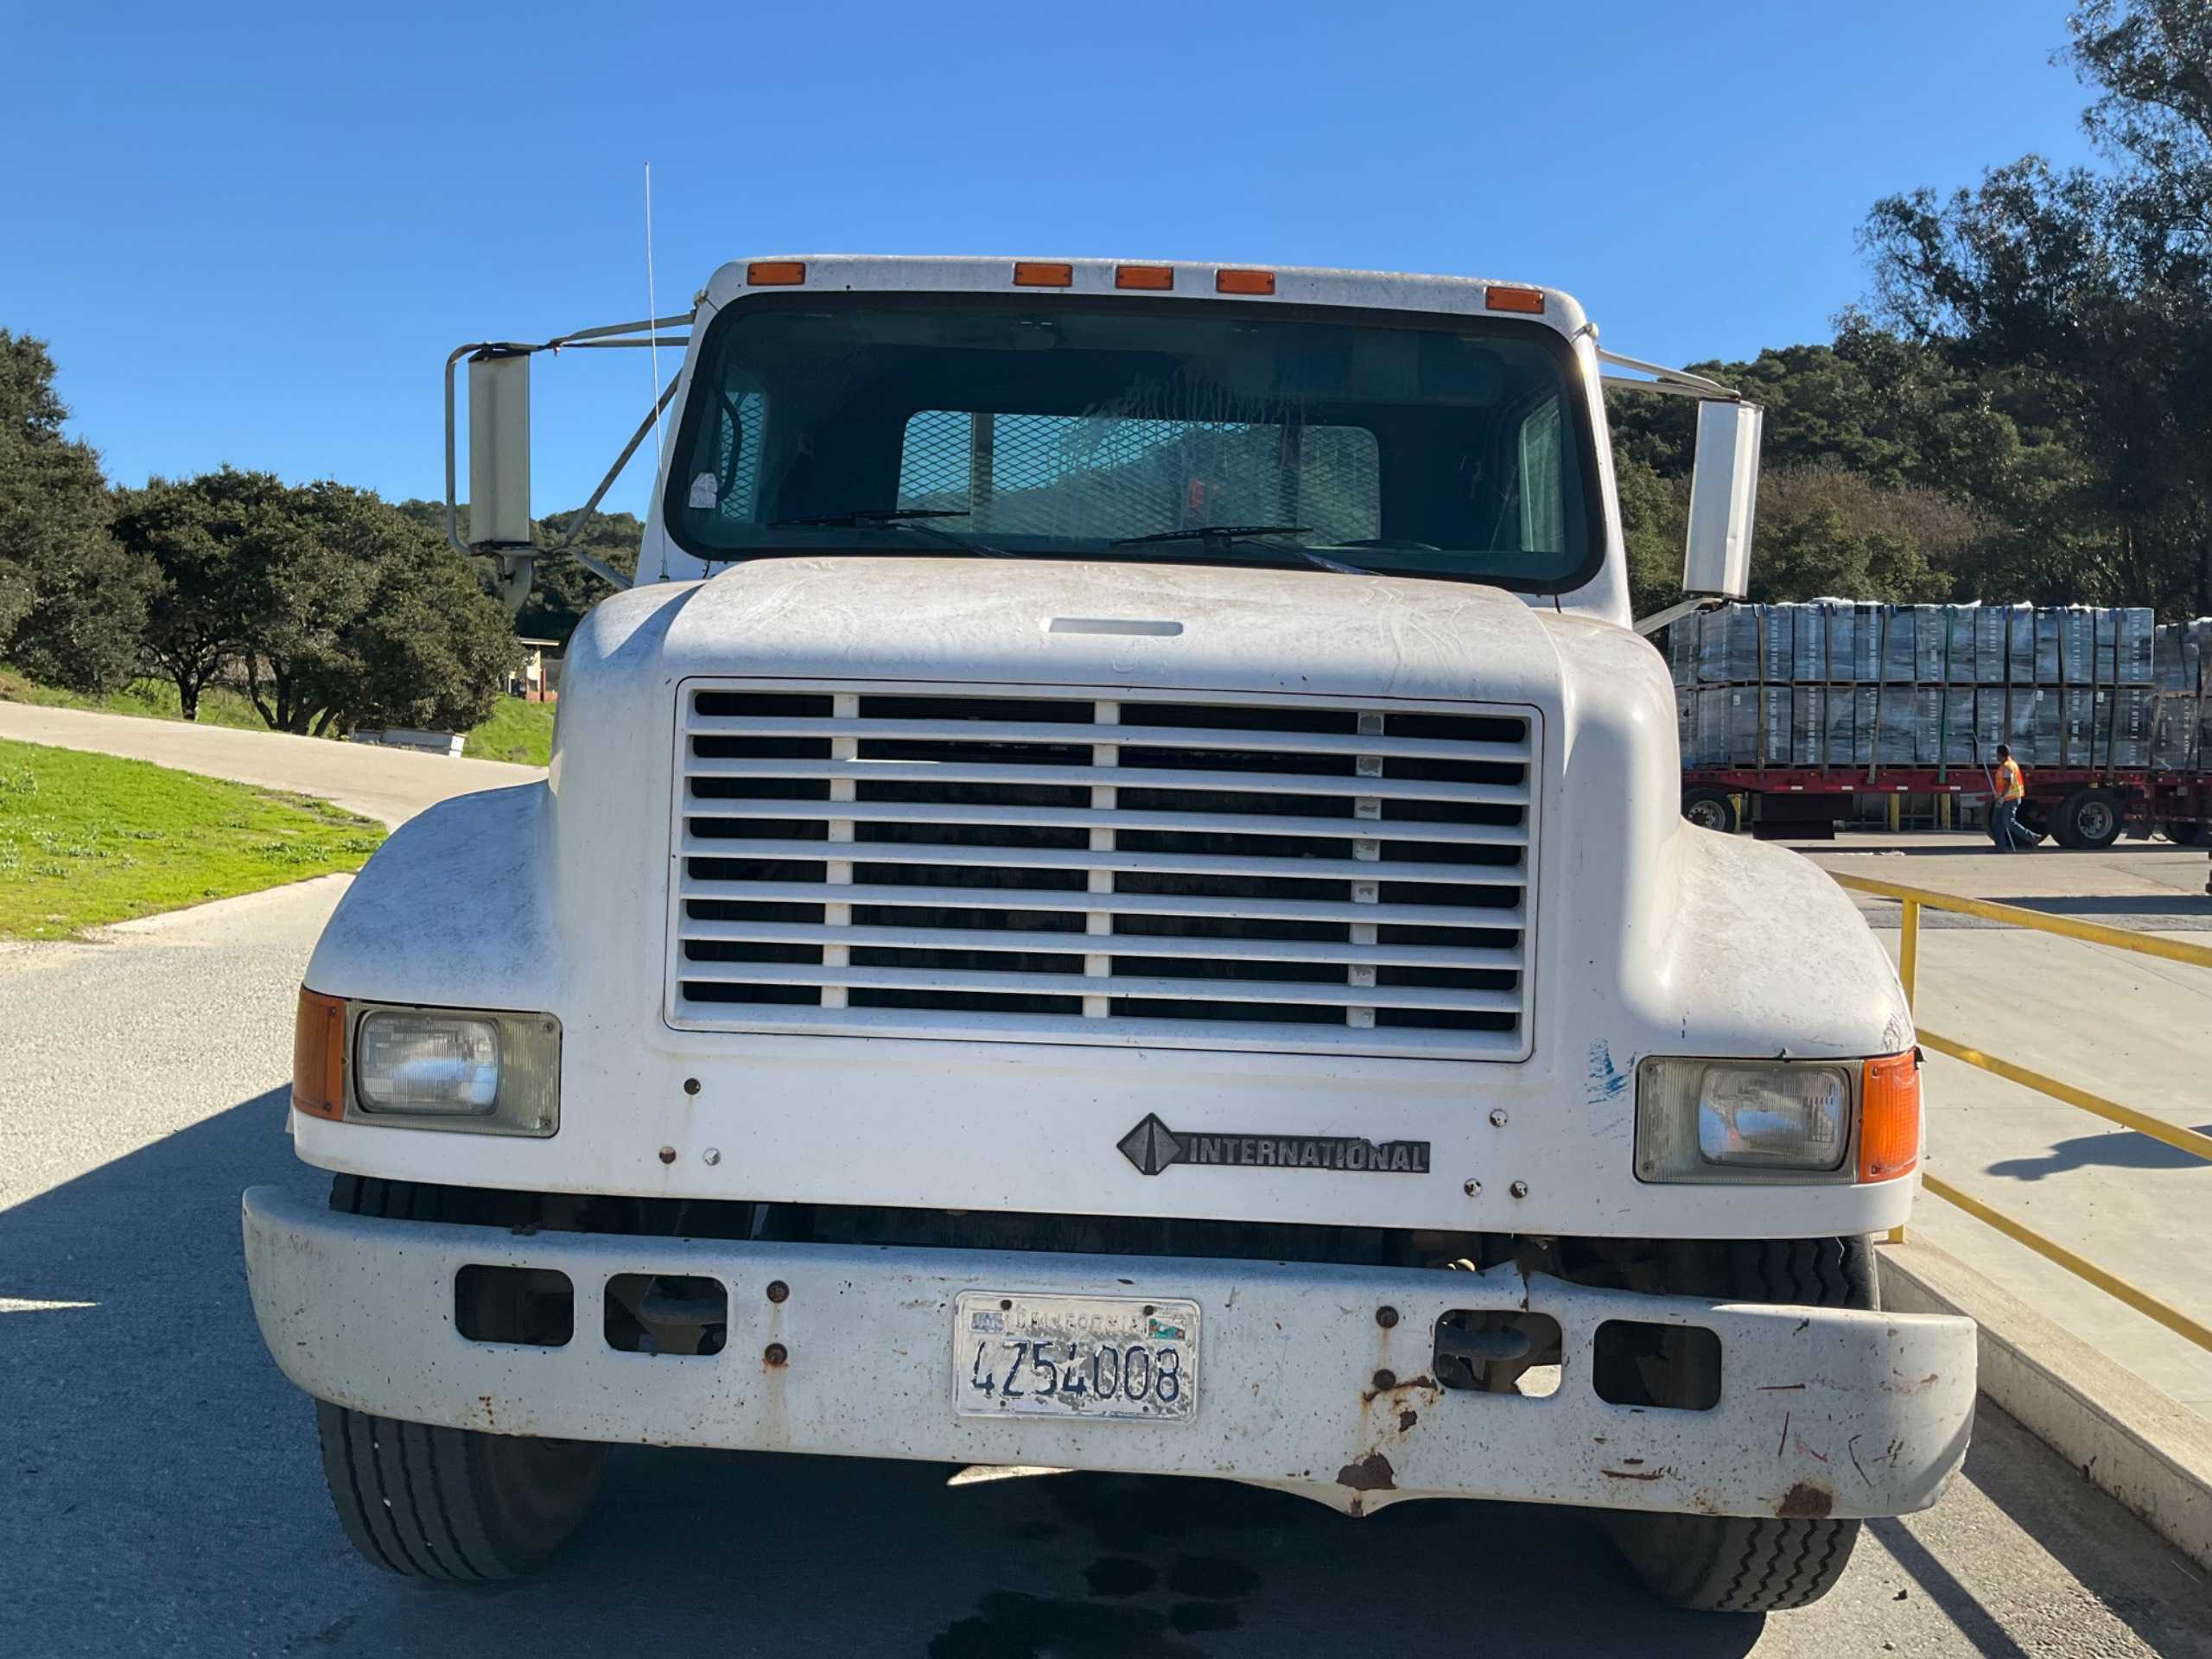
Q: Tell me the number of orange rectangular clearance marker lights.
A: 5